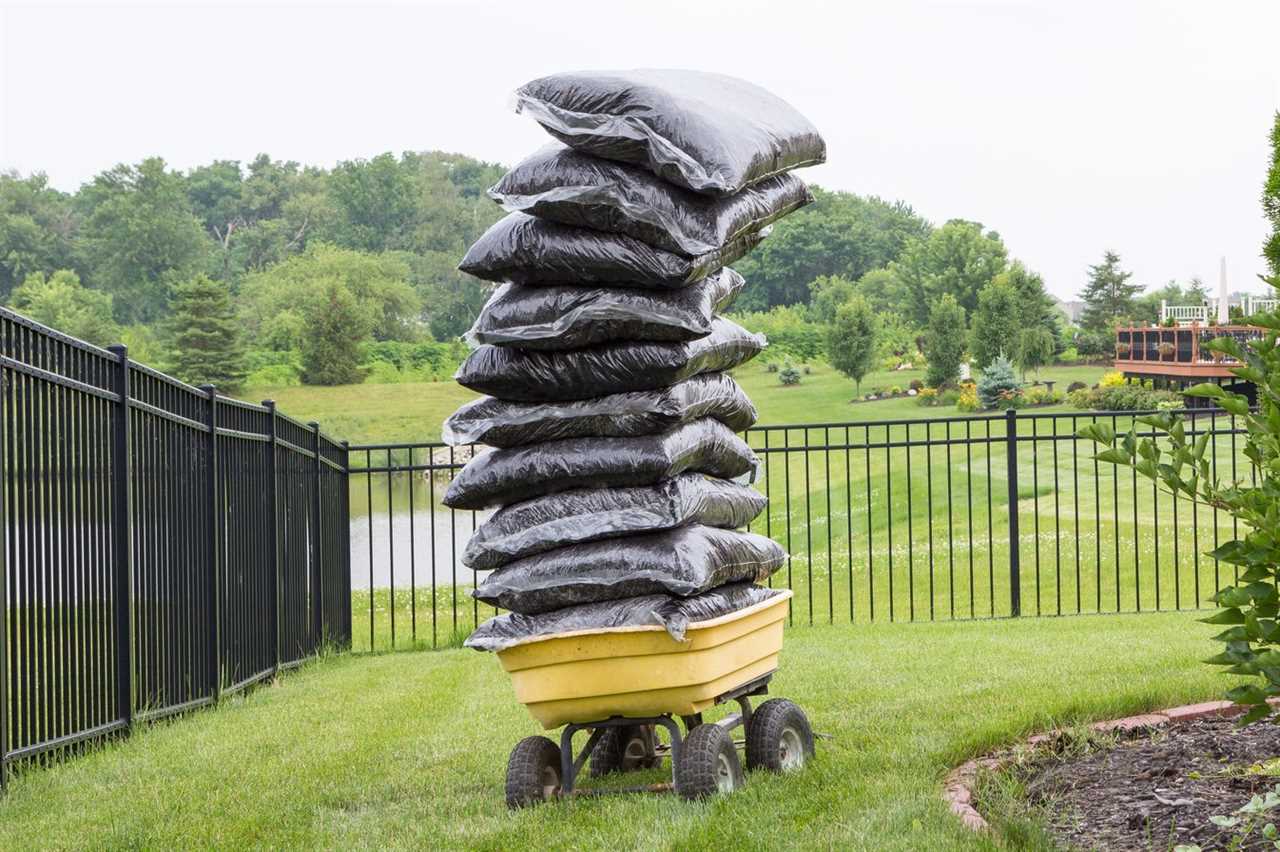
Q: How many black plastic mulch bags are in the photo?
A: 10